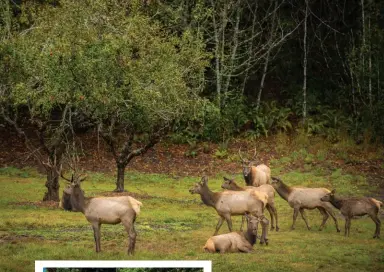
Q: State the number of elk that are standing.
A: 6